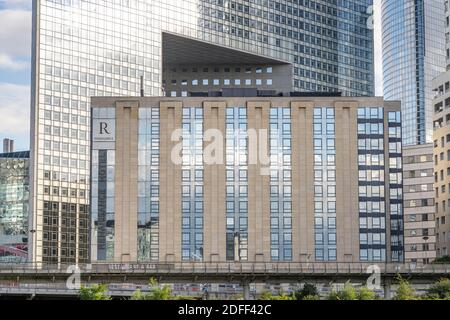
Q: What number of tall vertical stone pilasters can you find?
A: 6